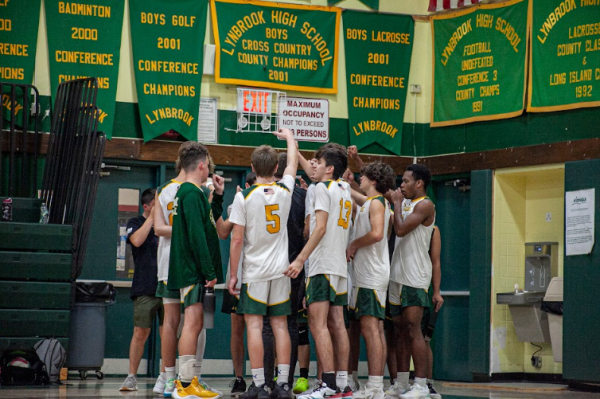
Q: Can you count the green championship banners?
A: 7